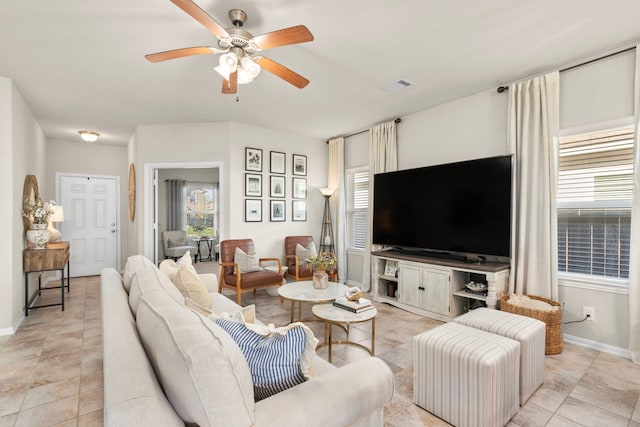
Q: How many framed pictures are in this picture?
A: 9